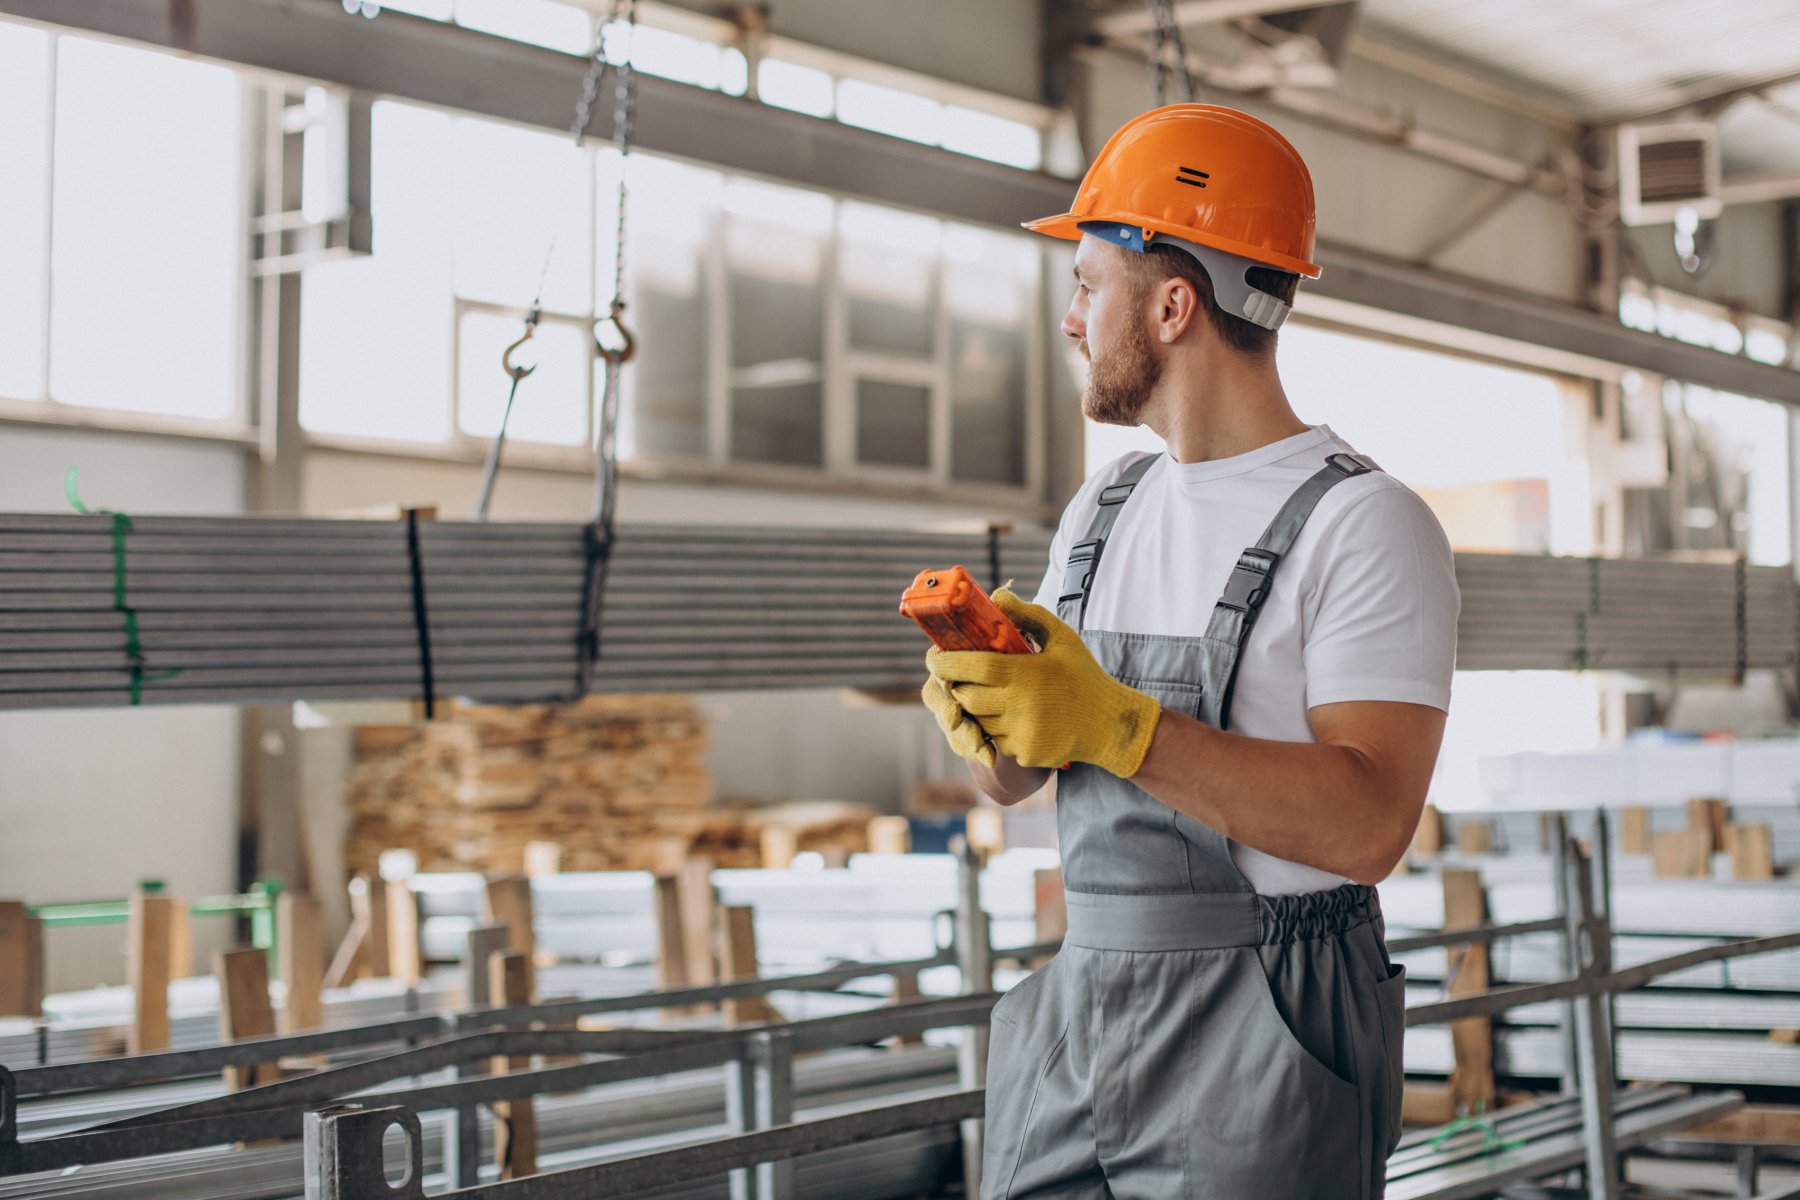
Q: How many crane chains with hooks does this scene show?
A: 2